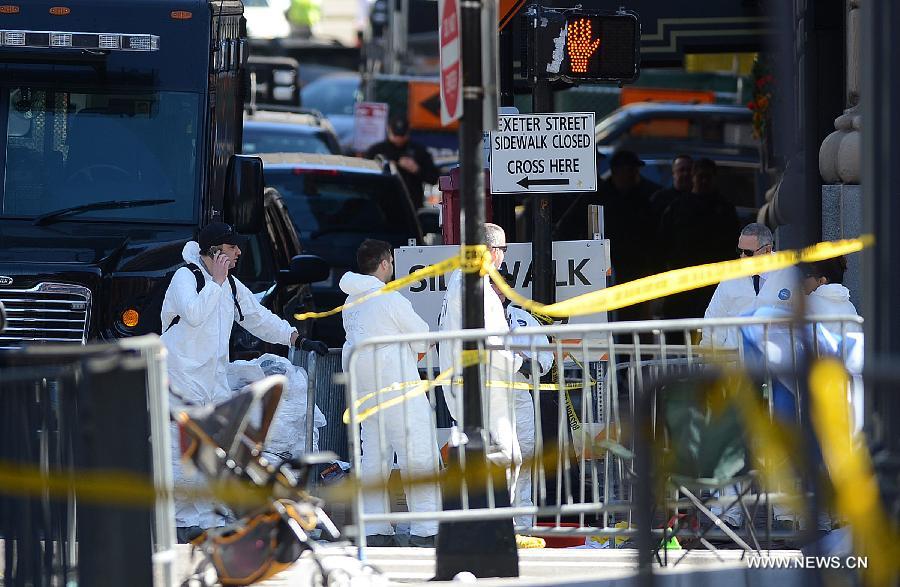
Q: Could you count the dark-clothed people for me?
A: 4